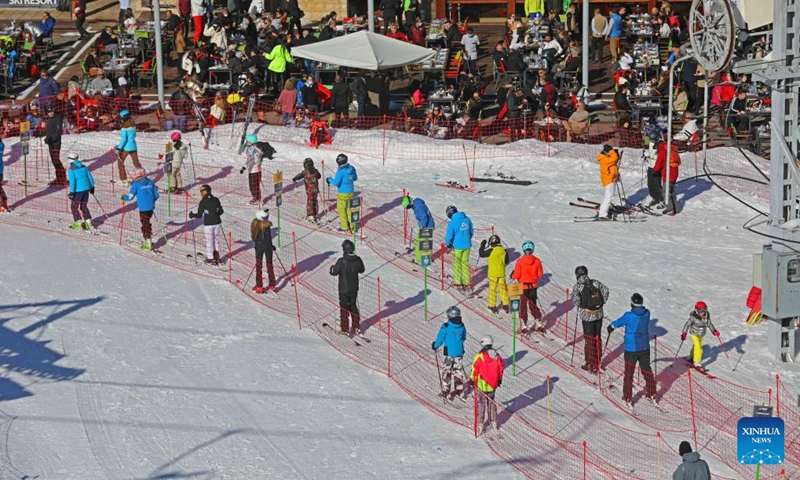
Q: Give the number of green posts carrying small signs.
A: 7